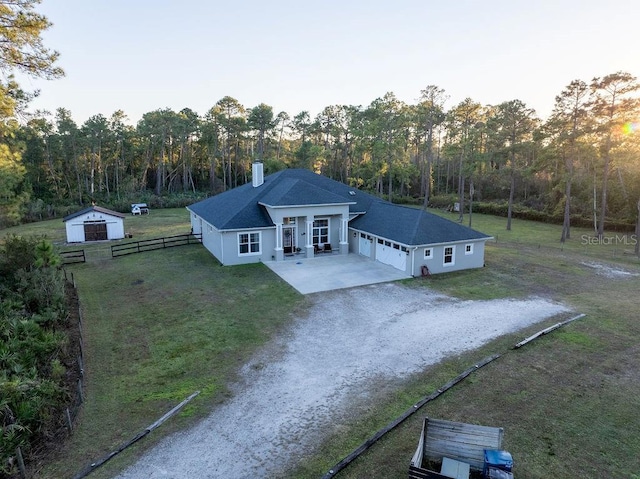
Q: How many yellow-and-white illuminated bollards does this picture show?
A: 0